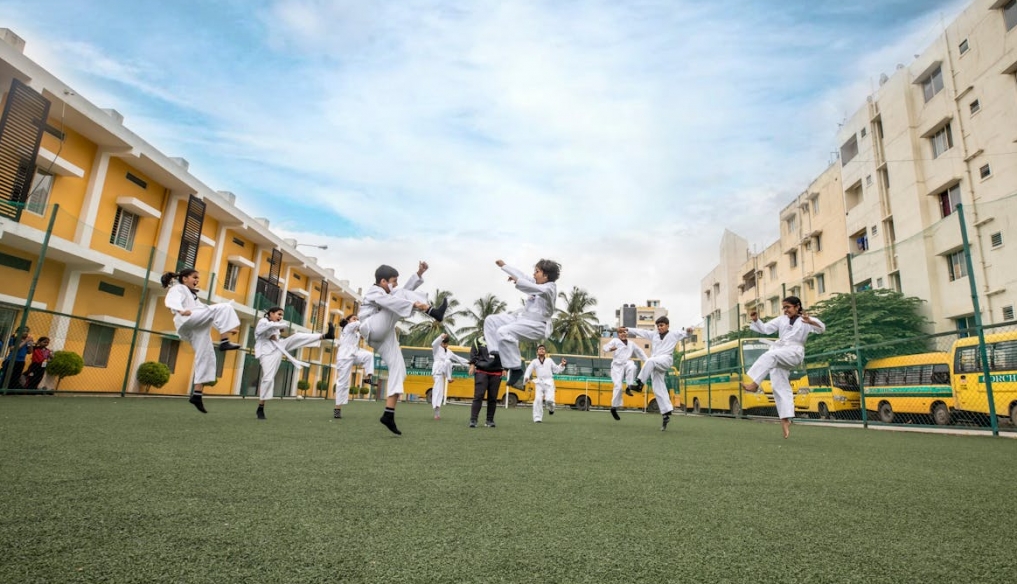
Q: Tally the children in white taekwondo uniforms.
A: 10